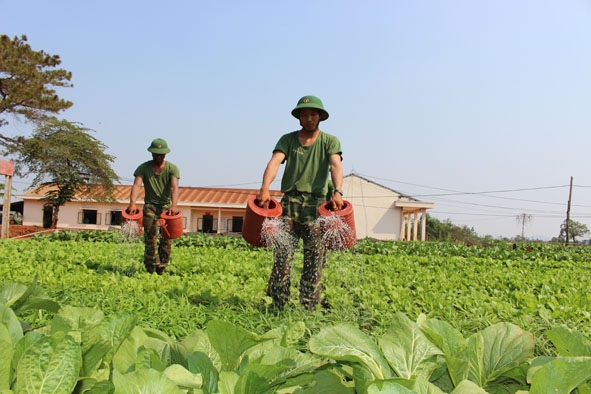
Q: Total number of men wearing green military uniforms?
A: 2